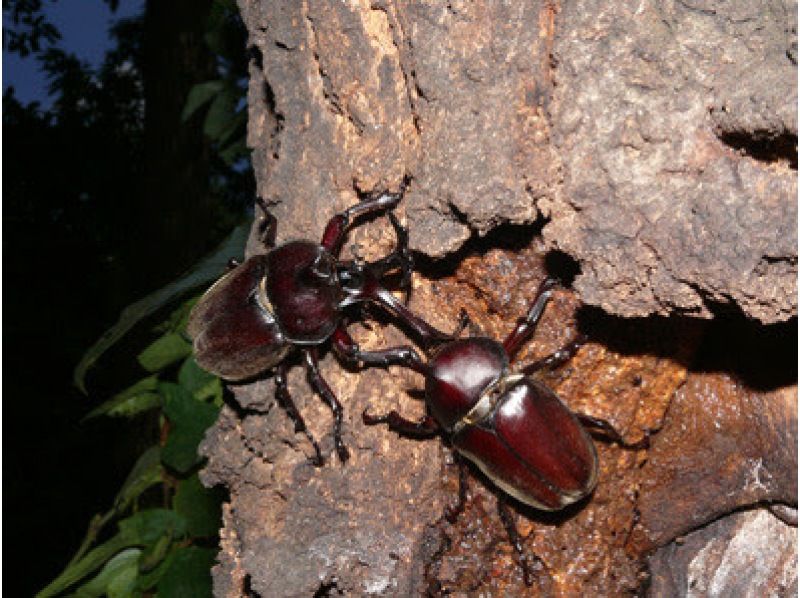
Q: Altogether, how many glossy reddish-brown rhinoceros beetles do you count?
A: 2